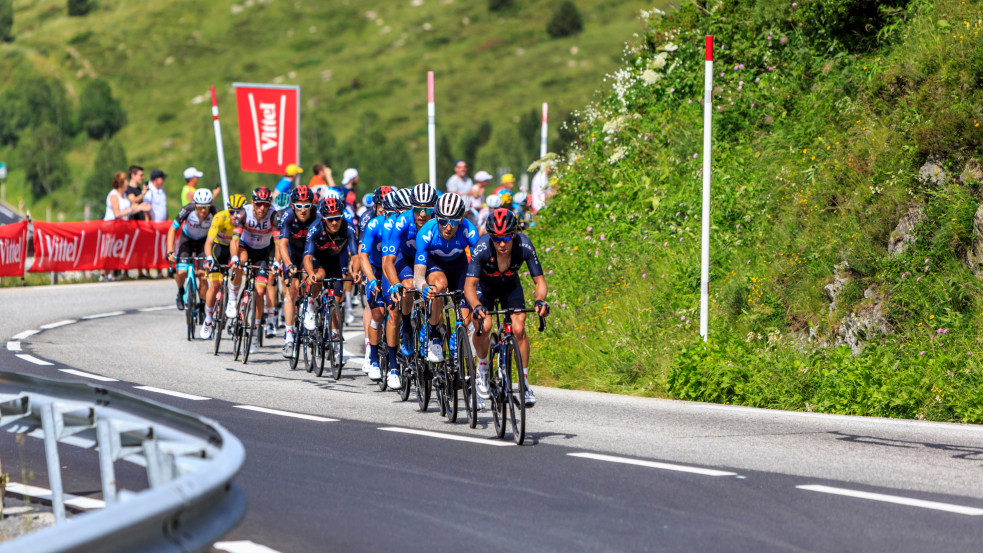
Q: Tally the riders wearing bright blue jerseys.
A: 4